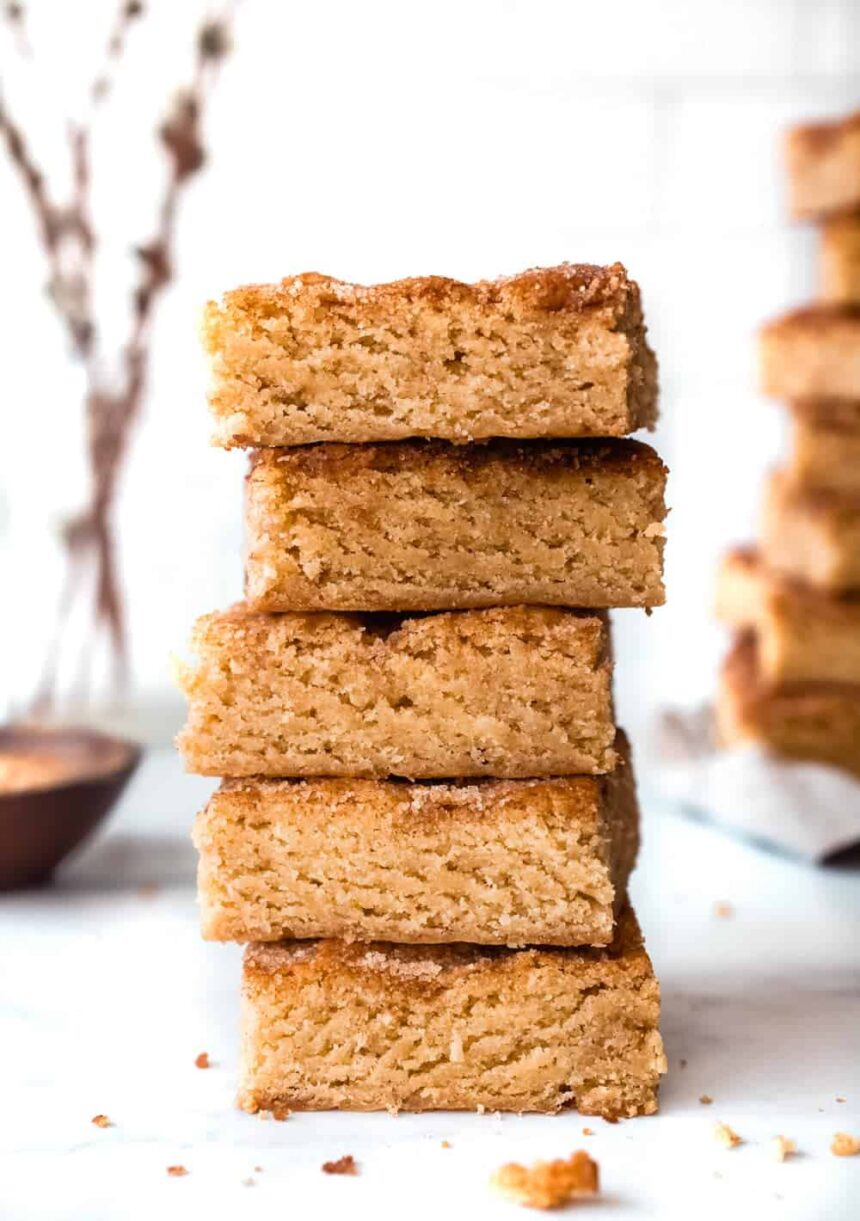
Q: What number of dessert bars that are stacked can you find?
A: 5